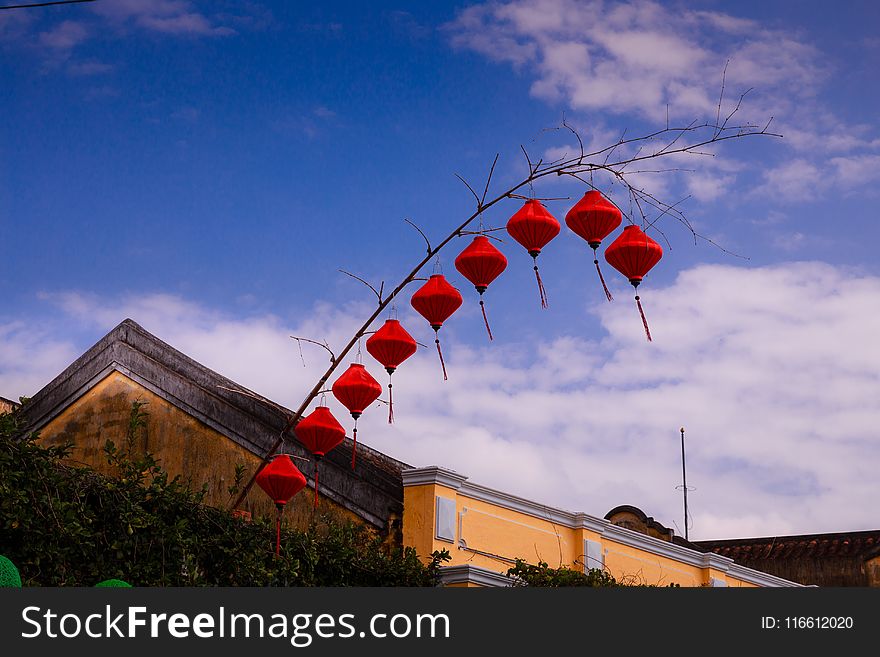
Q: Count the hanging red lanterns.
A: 9